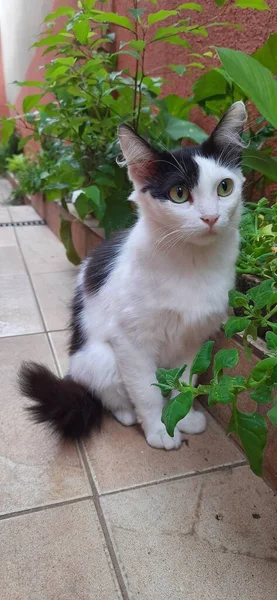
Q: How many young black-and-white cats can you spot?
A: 1